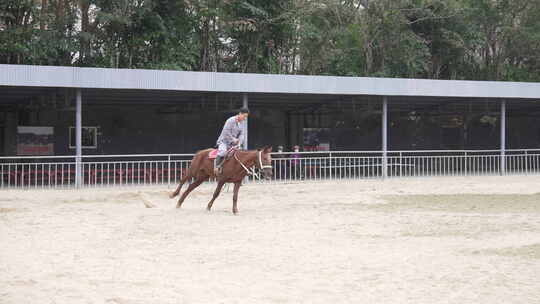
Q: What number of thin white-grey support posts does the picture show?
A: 4